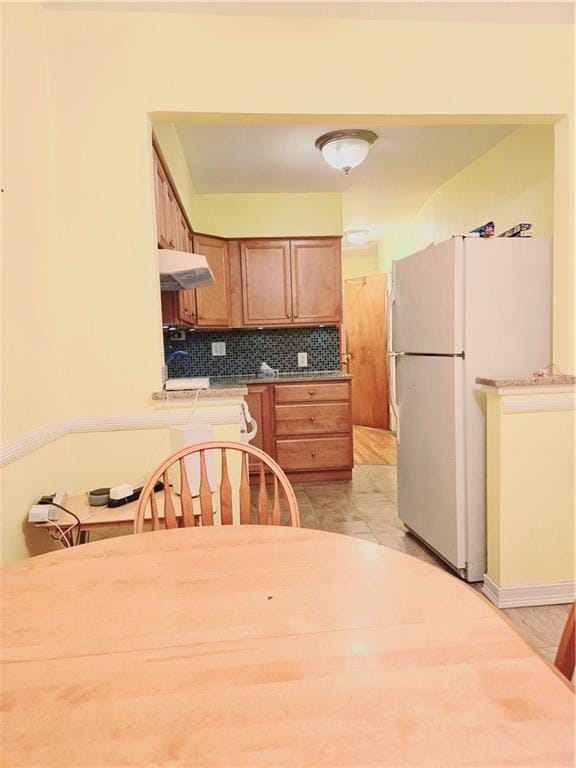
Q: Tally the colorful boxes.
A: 2